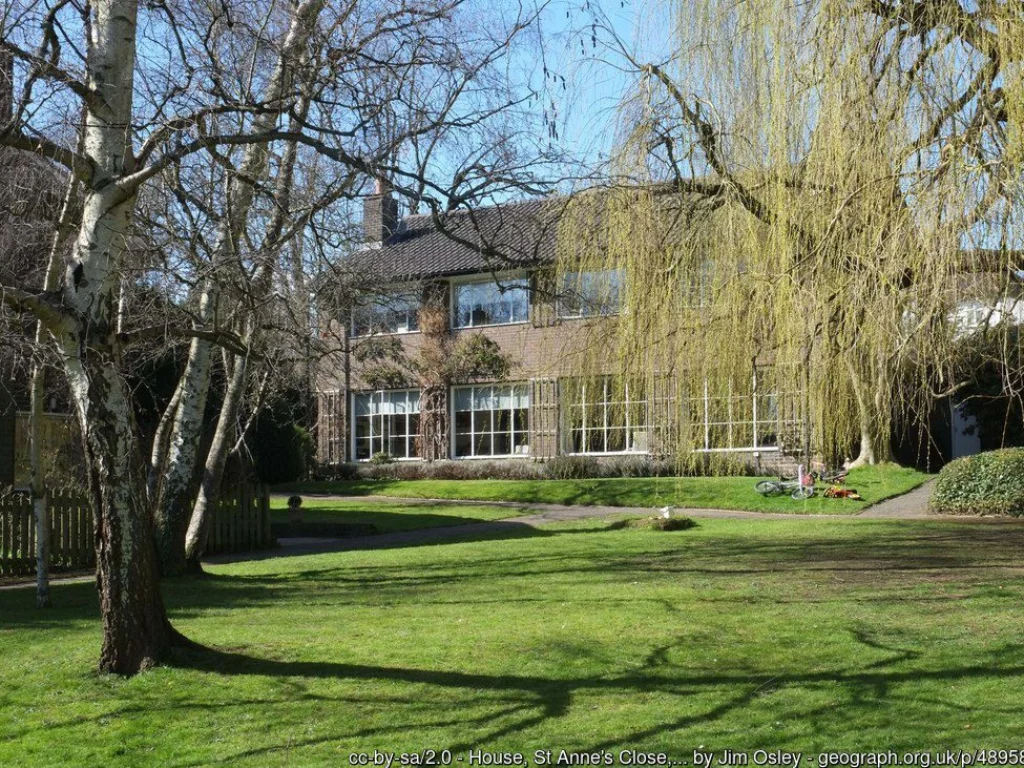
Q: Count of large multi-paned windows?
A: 4